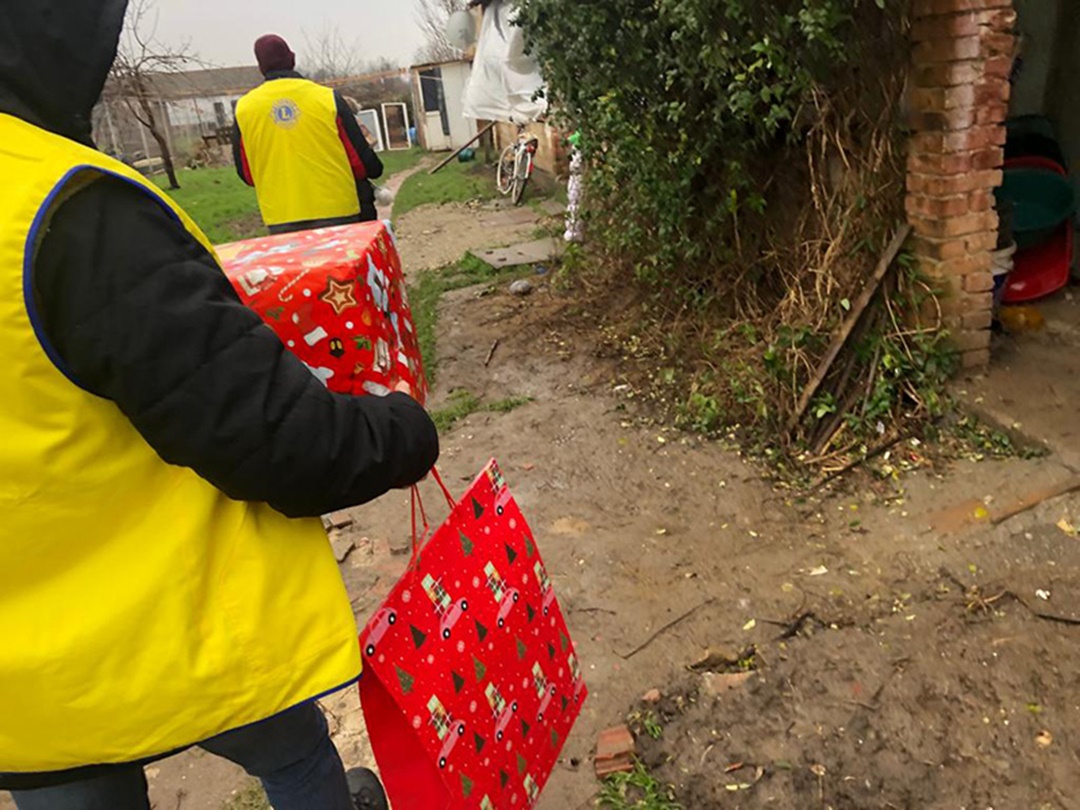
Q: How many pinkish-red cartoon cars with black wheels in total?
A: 9